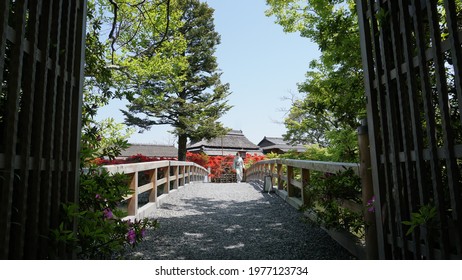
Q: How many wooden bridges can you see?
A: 1